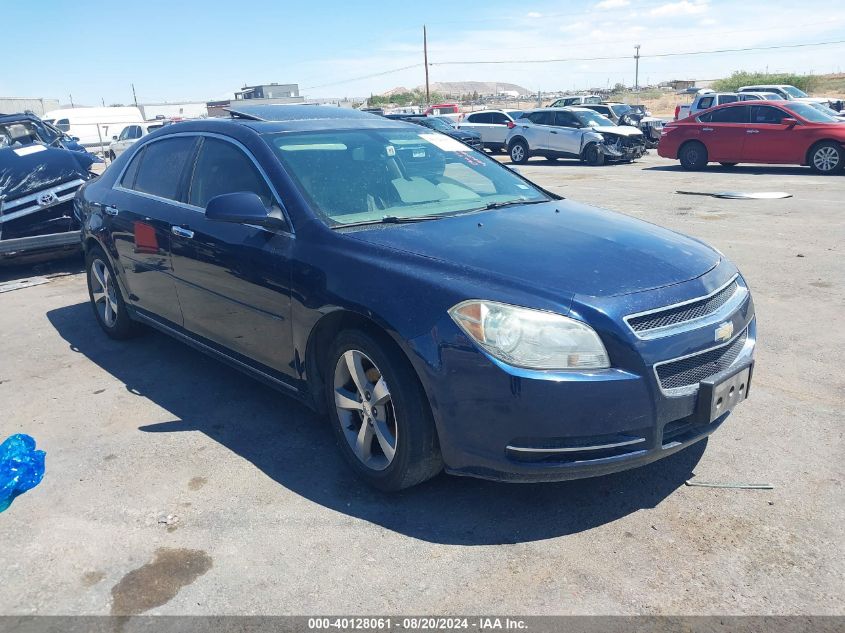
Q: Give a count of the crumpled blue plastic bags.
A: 1